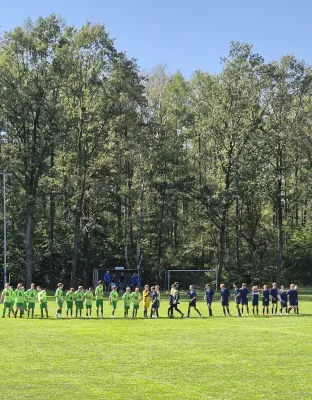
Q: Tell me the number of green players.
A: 15